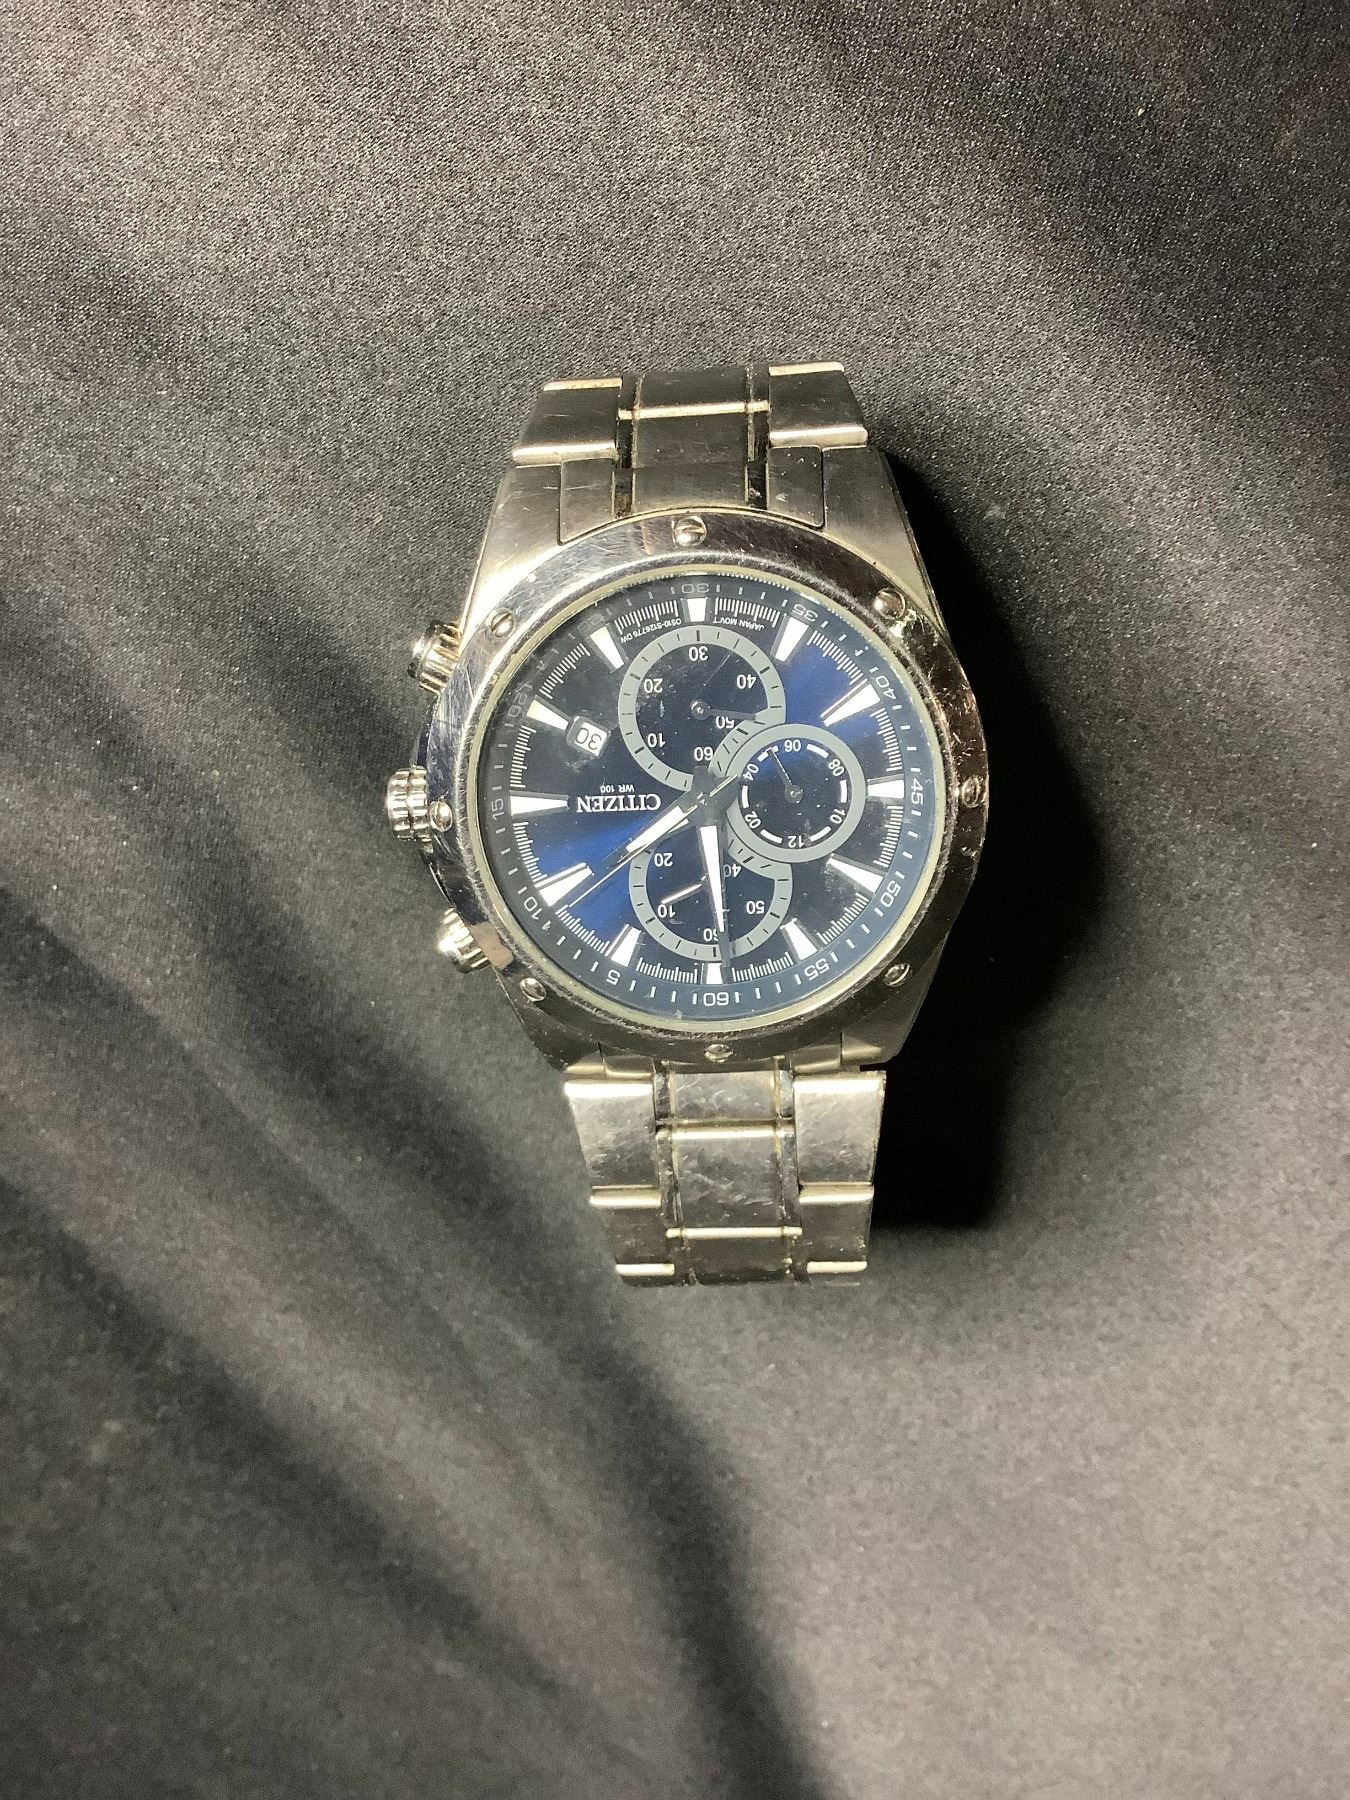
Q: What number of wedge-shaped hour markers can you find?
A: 12